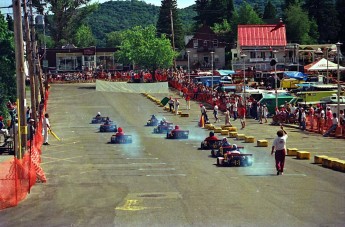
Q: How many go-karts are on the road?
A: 9